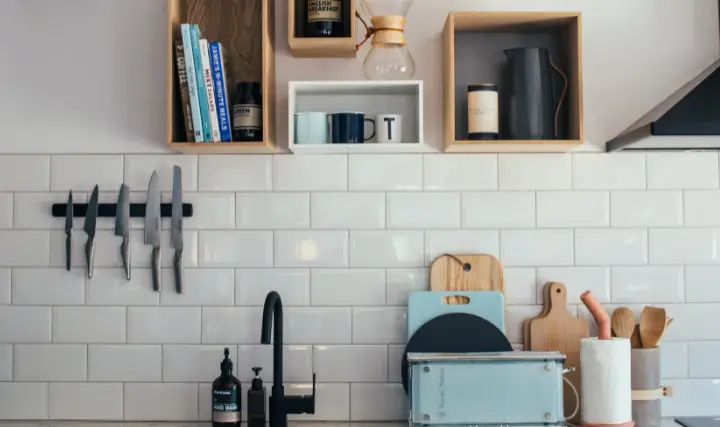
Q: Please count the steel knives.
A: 5